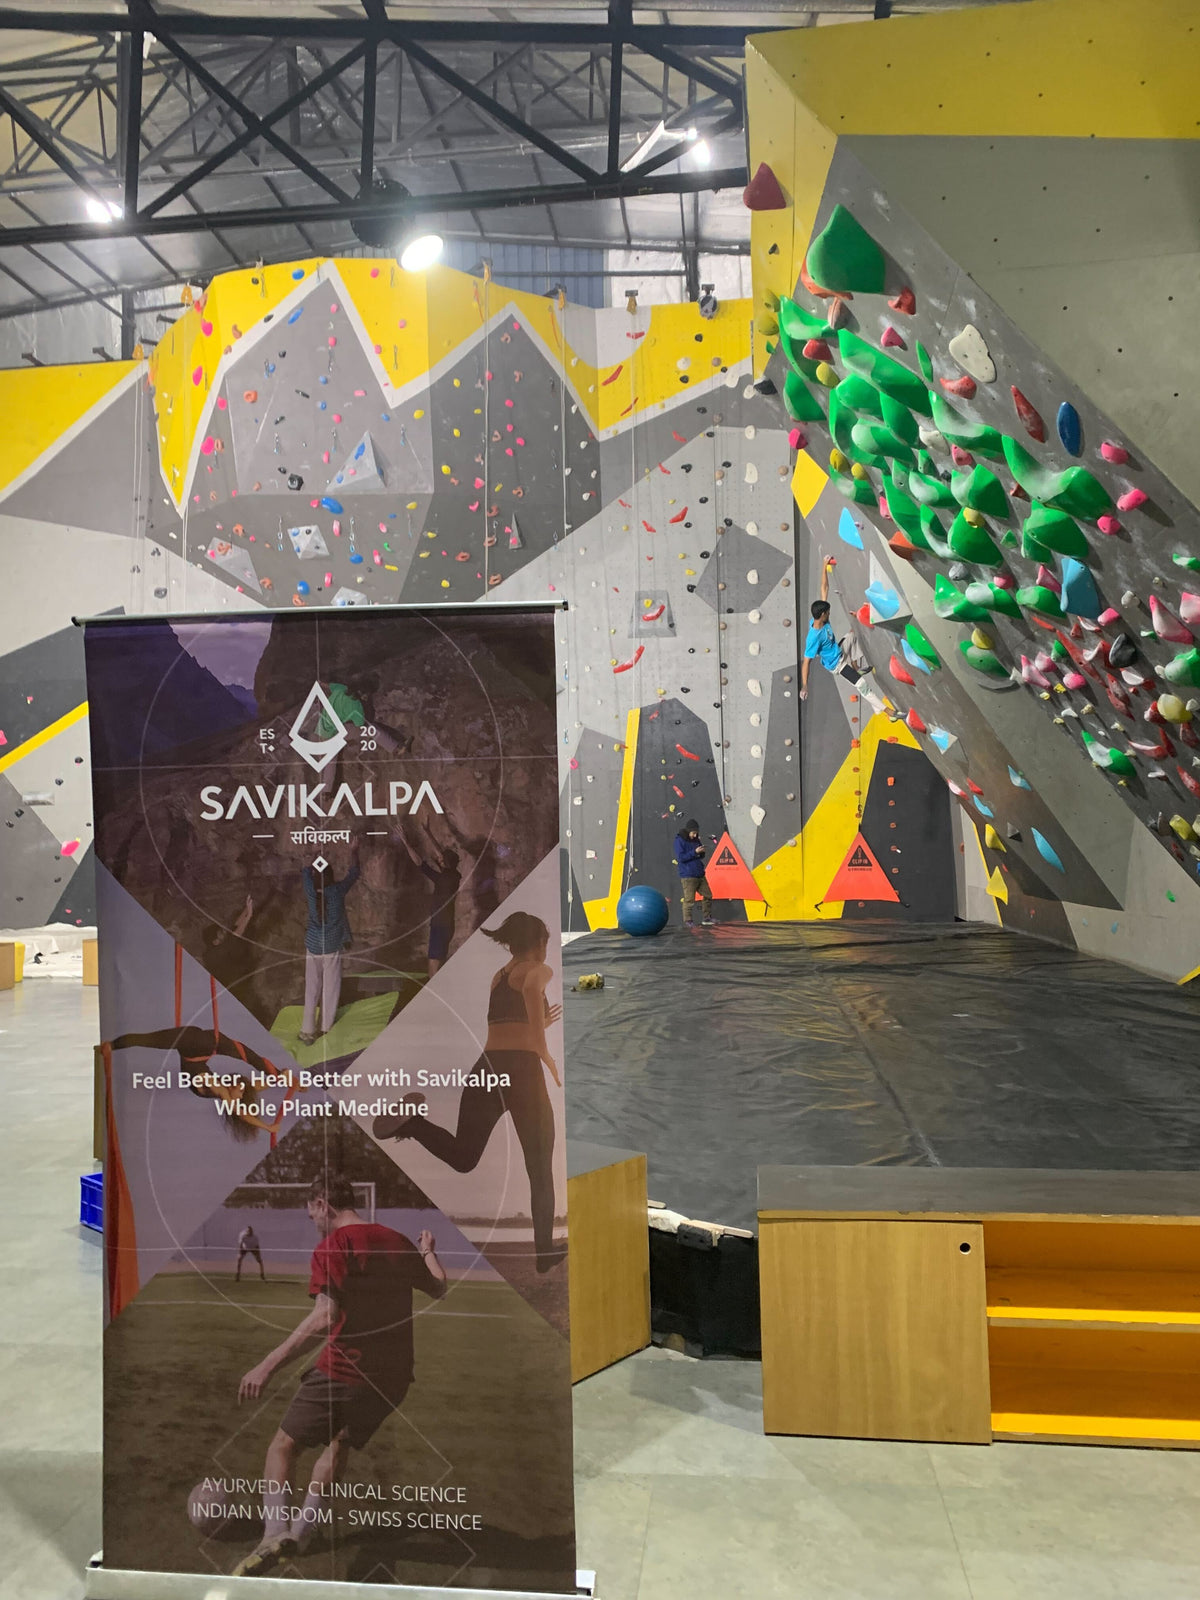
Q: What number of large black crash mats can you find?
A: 1